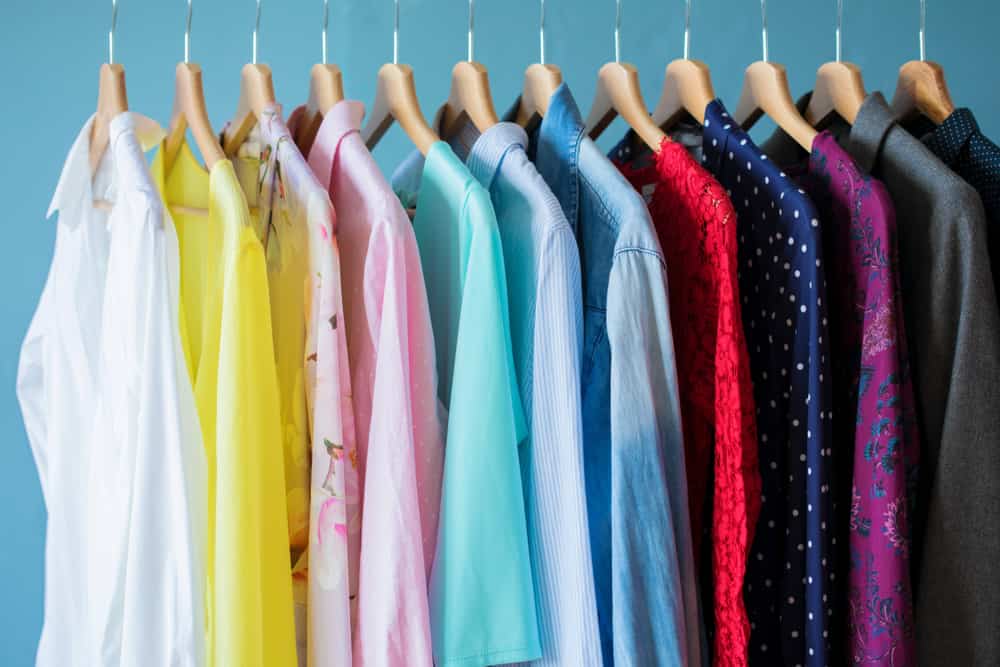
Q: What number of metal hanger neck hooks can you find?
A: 12